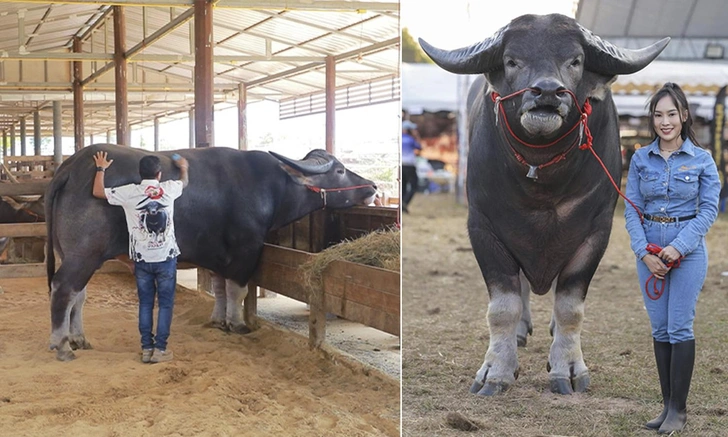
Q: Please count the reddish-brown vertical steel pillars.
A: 5